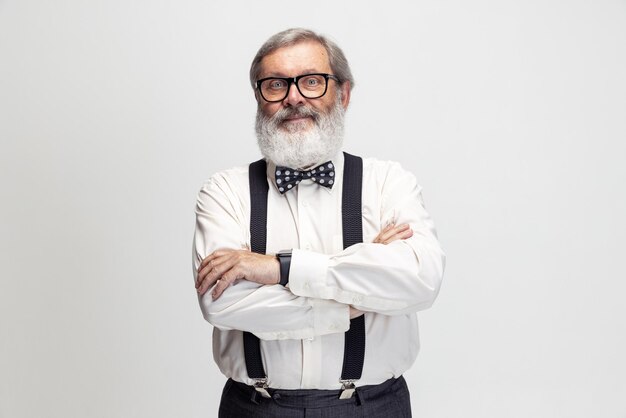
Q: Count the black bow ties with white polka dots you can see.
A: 1